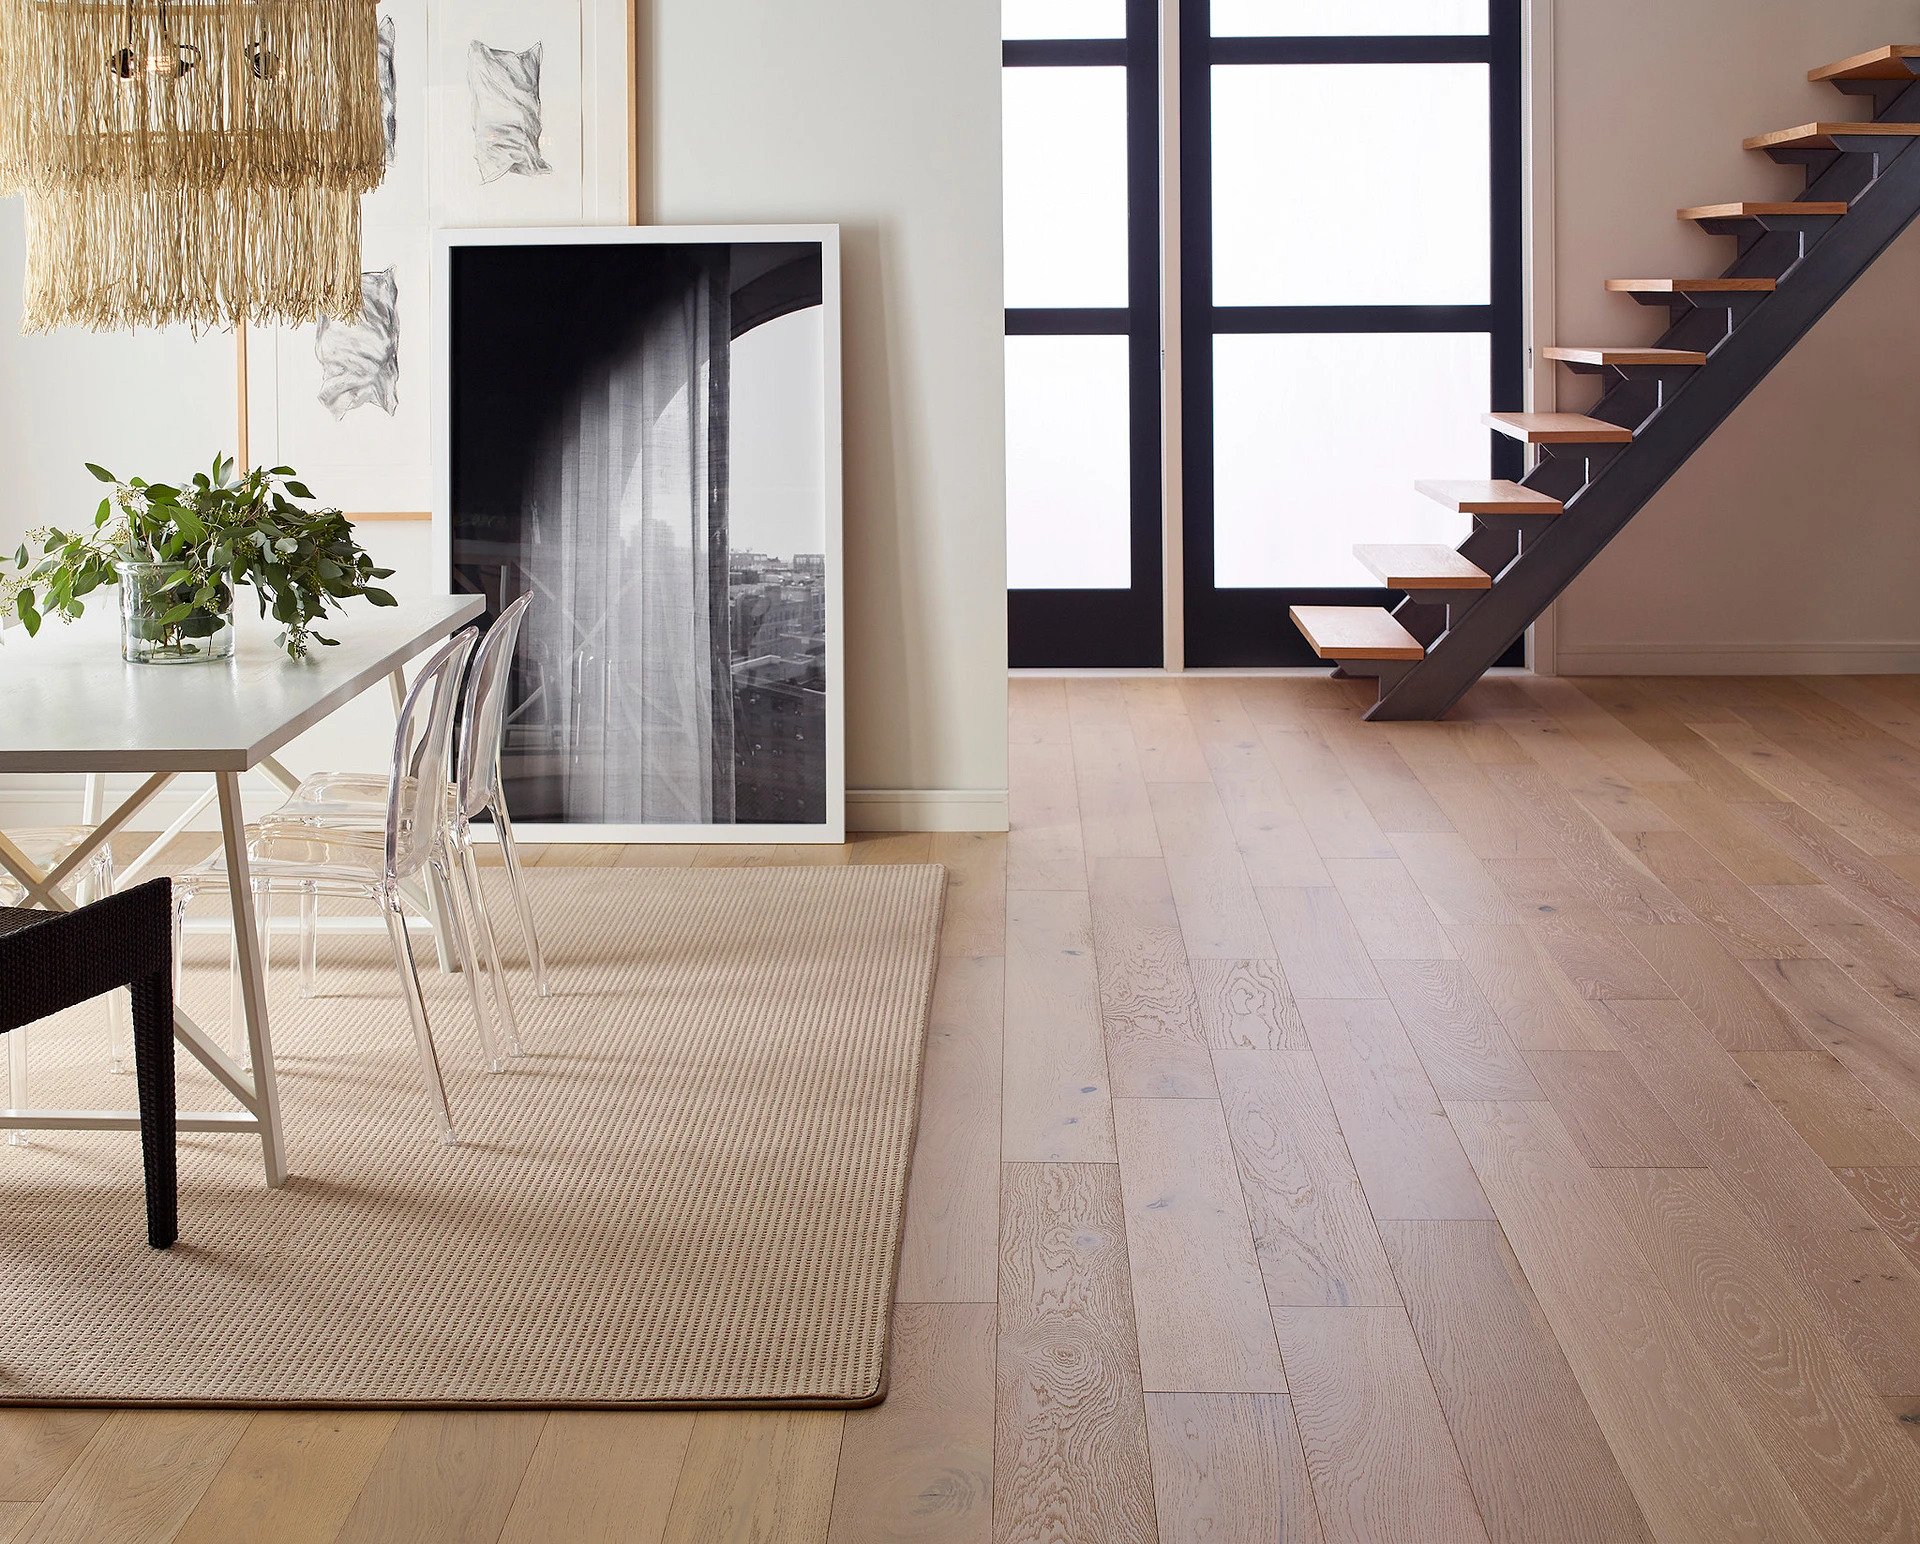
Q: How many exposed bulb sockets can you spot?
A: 3